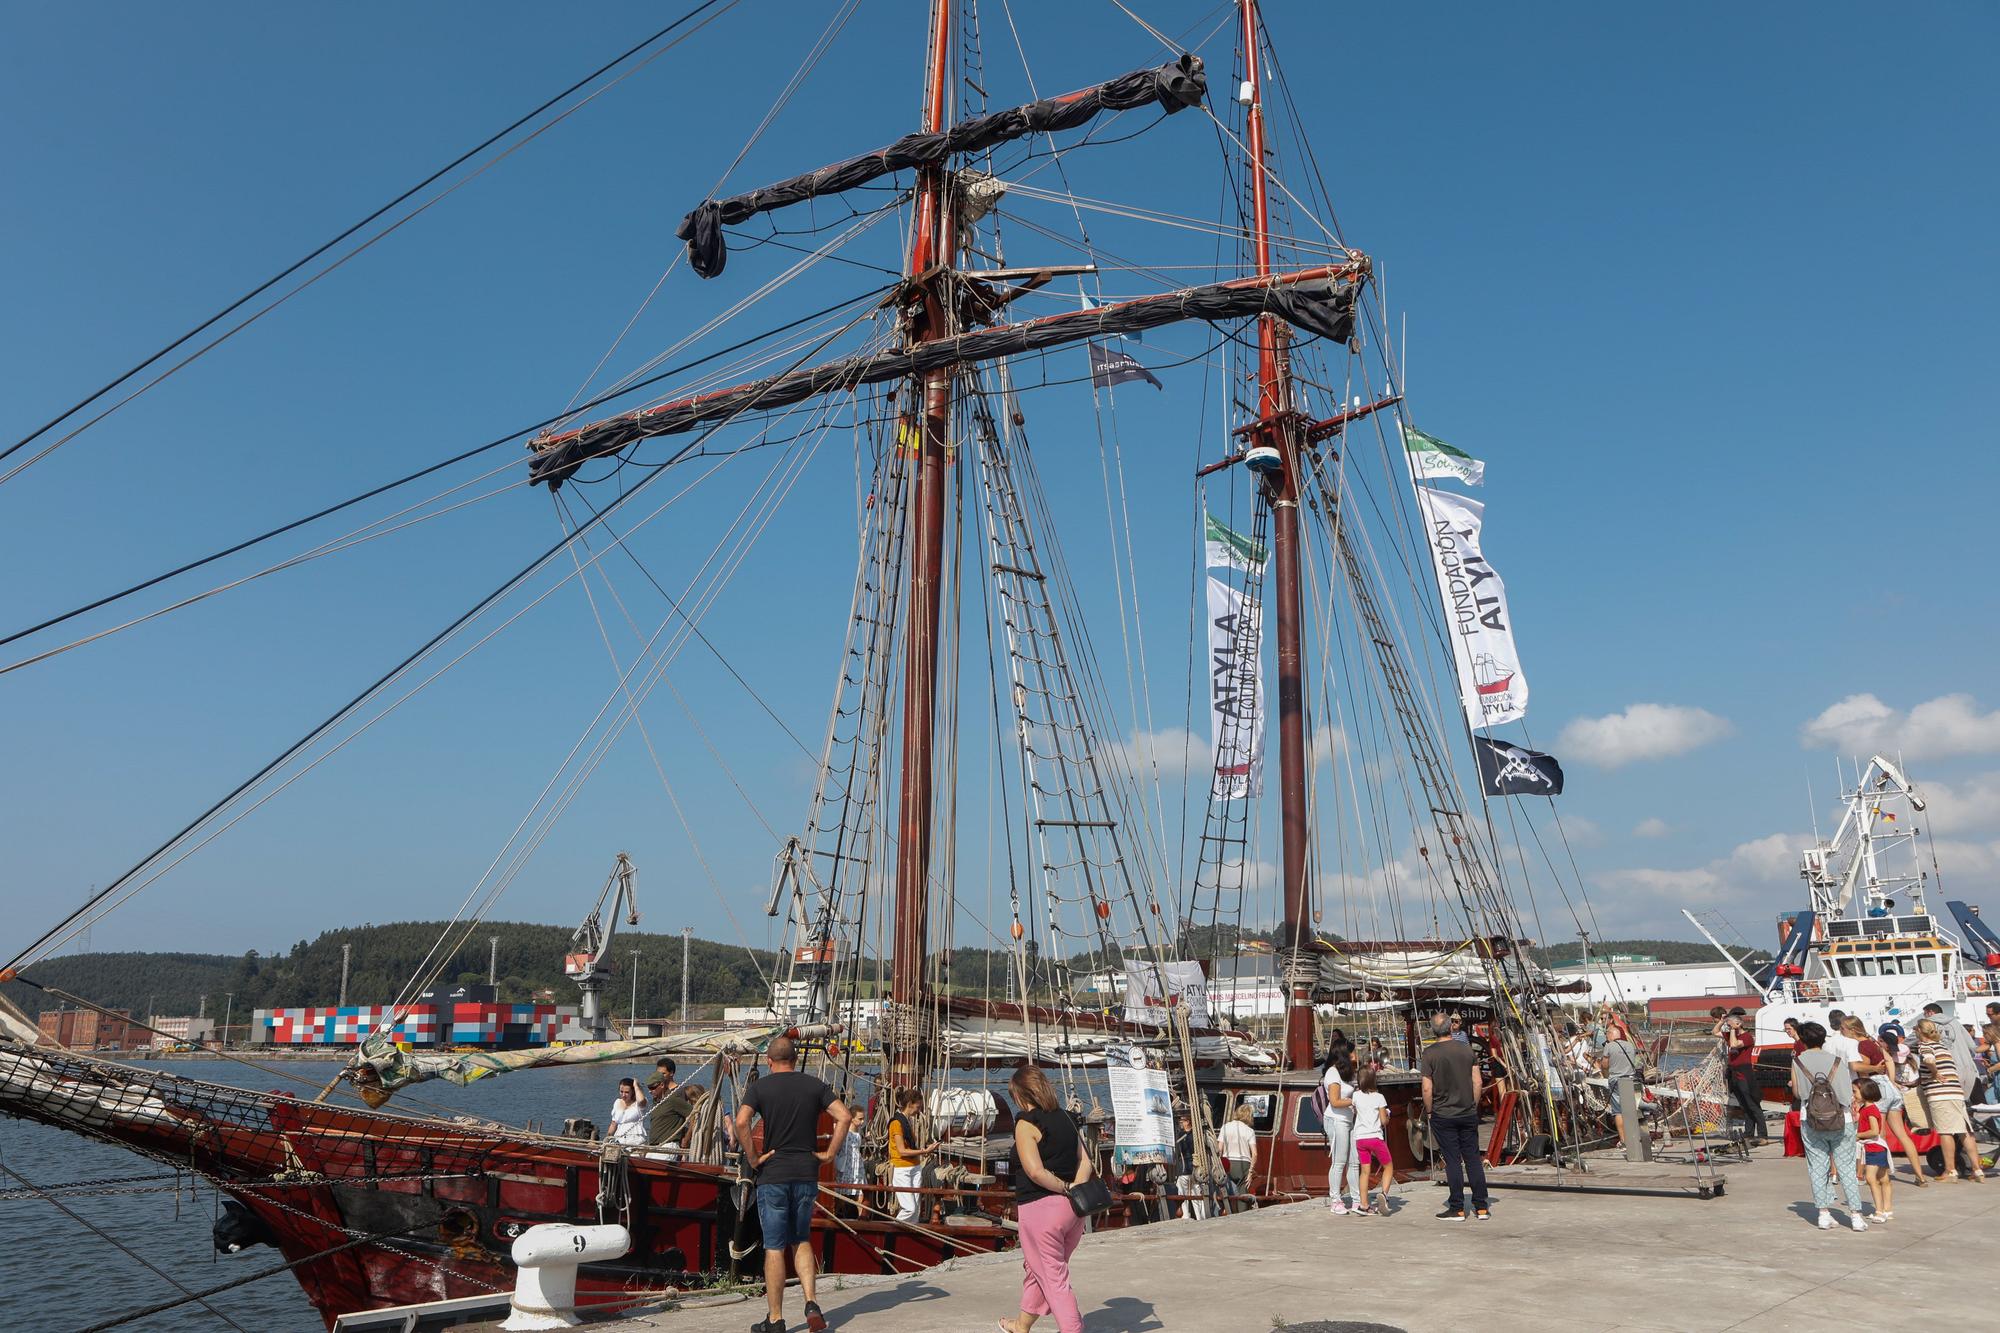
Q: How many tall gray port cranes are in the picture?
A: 2